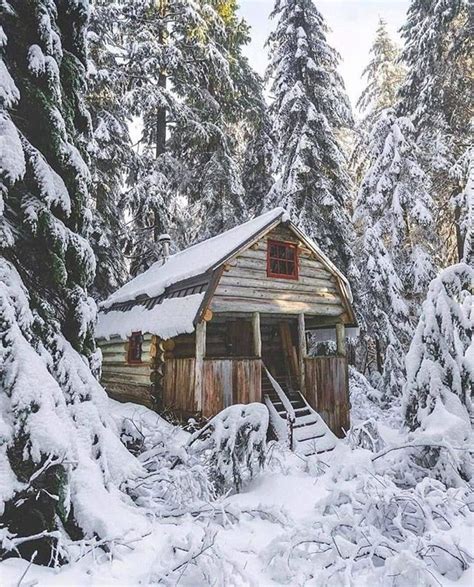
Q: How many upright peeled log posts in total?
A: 4